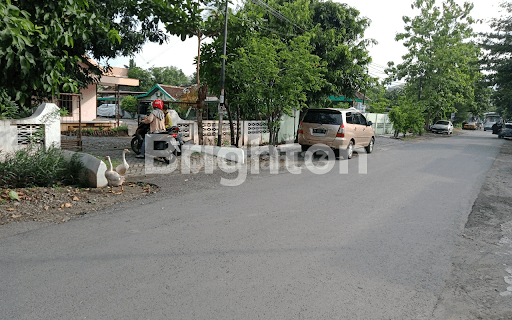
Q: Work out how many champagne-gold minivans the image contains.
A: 1